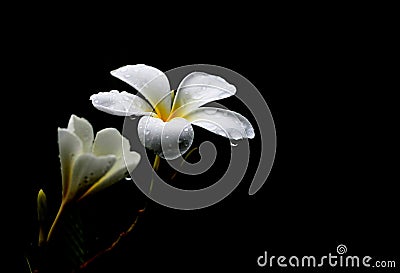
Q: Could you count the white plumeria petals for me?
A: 10